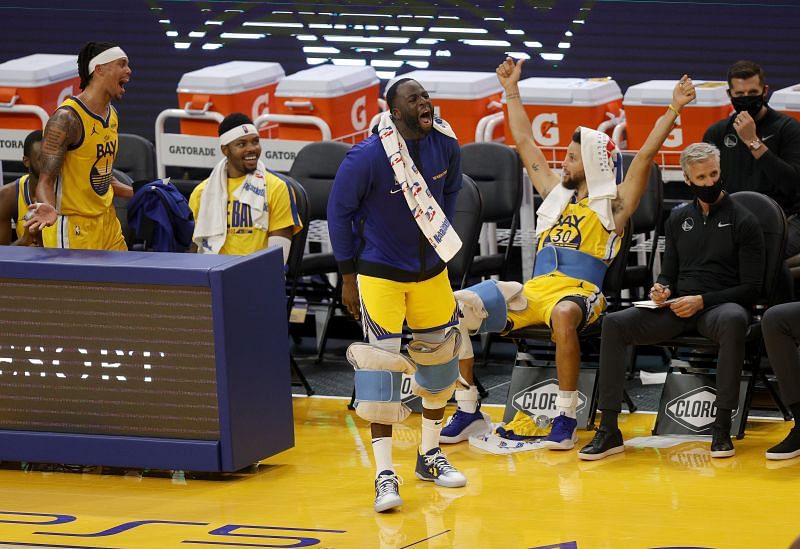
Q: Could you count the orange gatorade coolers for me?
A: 7